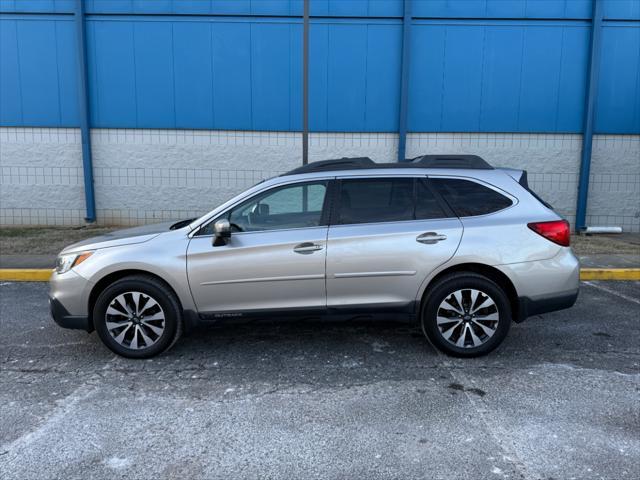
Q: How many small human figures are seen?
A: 0